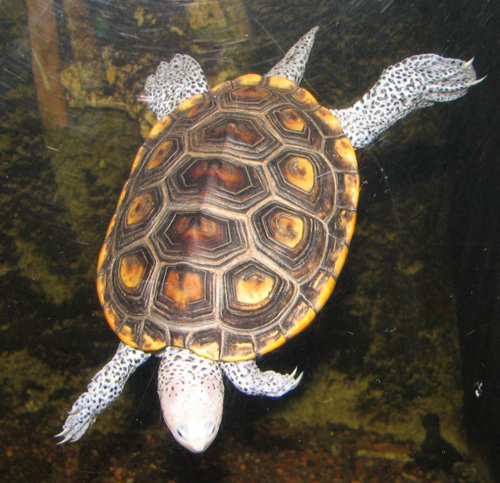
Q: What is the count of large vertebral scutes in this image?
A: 5